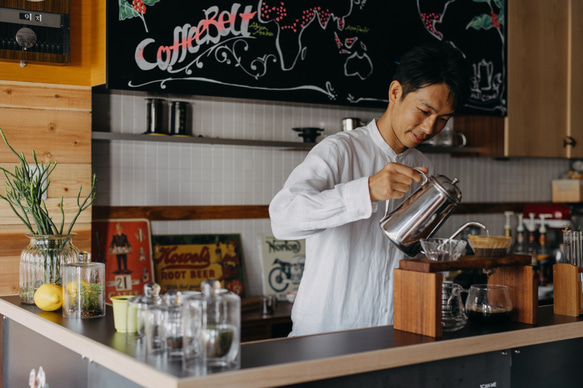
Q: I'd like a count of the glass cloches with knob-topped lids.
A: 4